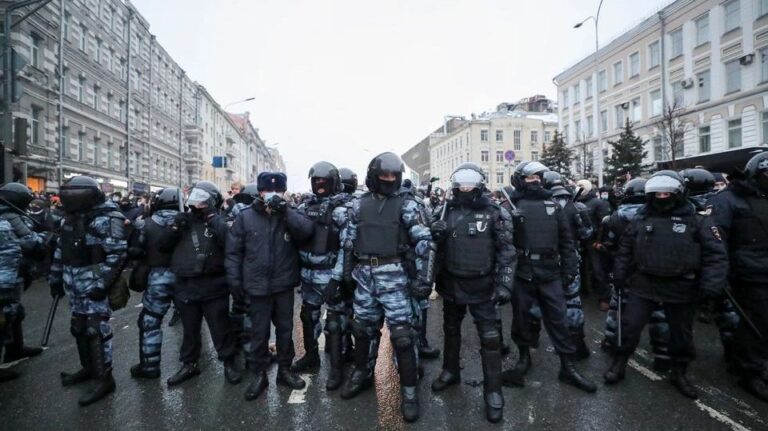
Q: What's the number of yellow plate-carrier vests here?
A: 0